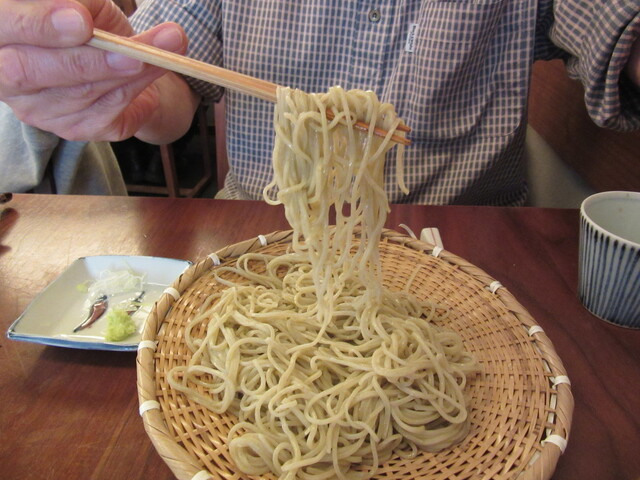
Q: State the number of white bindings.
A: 11